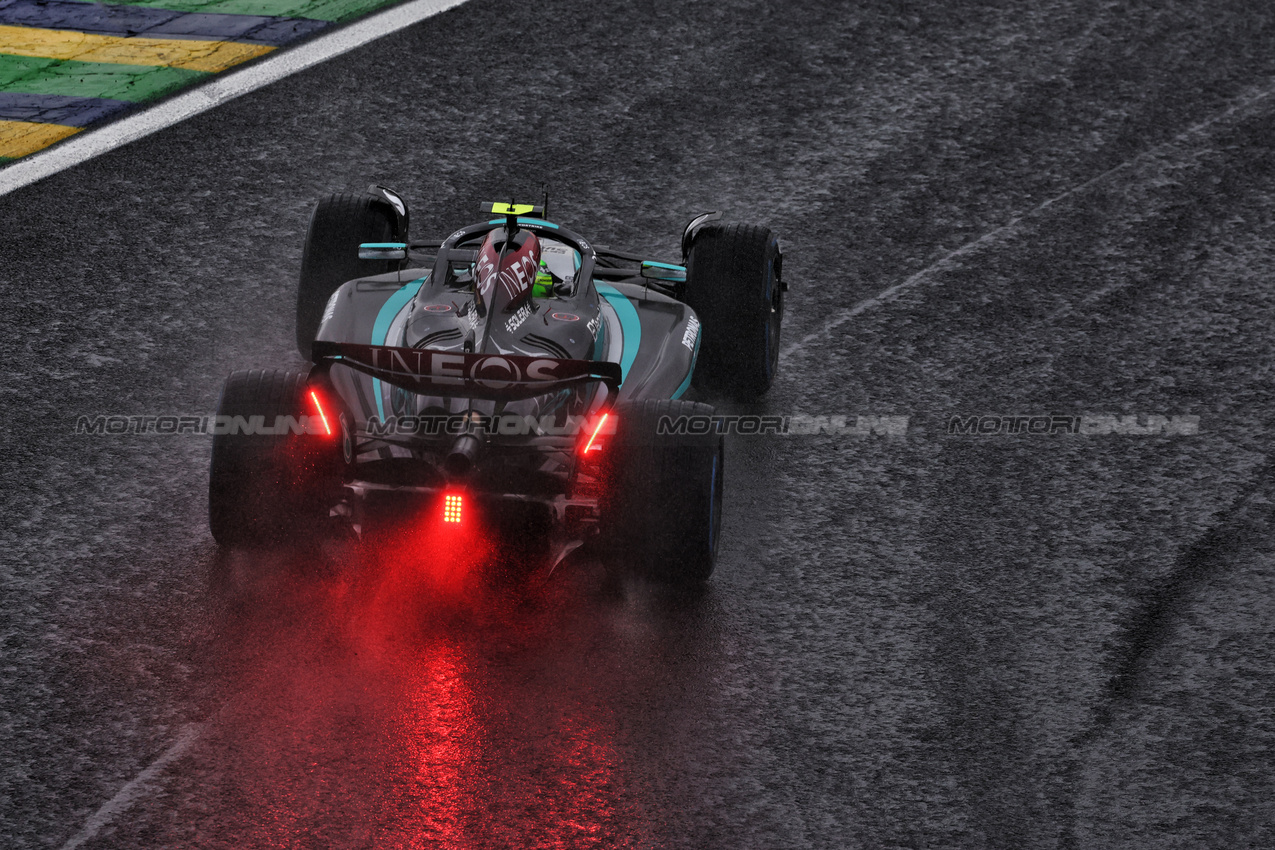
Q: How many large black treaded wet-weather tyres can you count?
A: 4